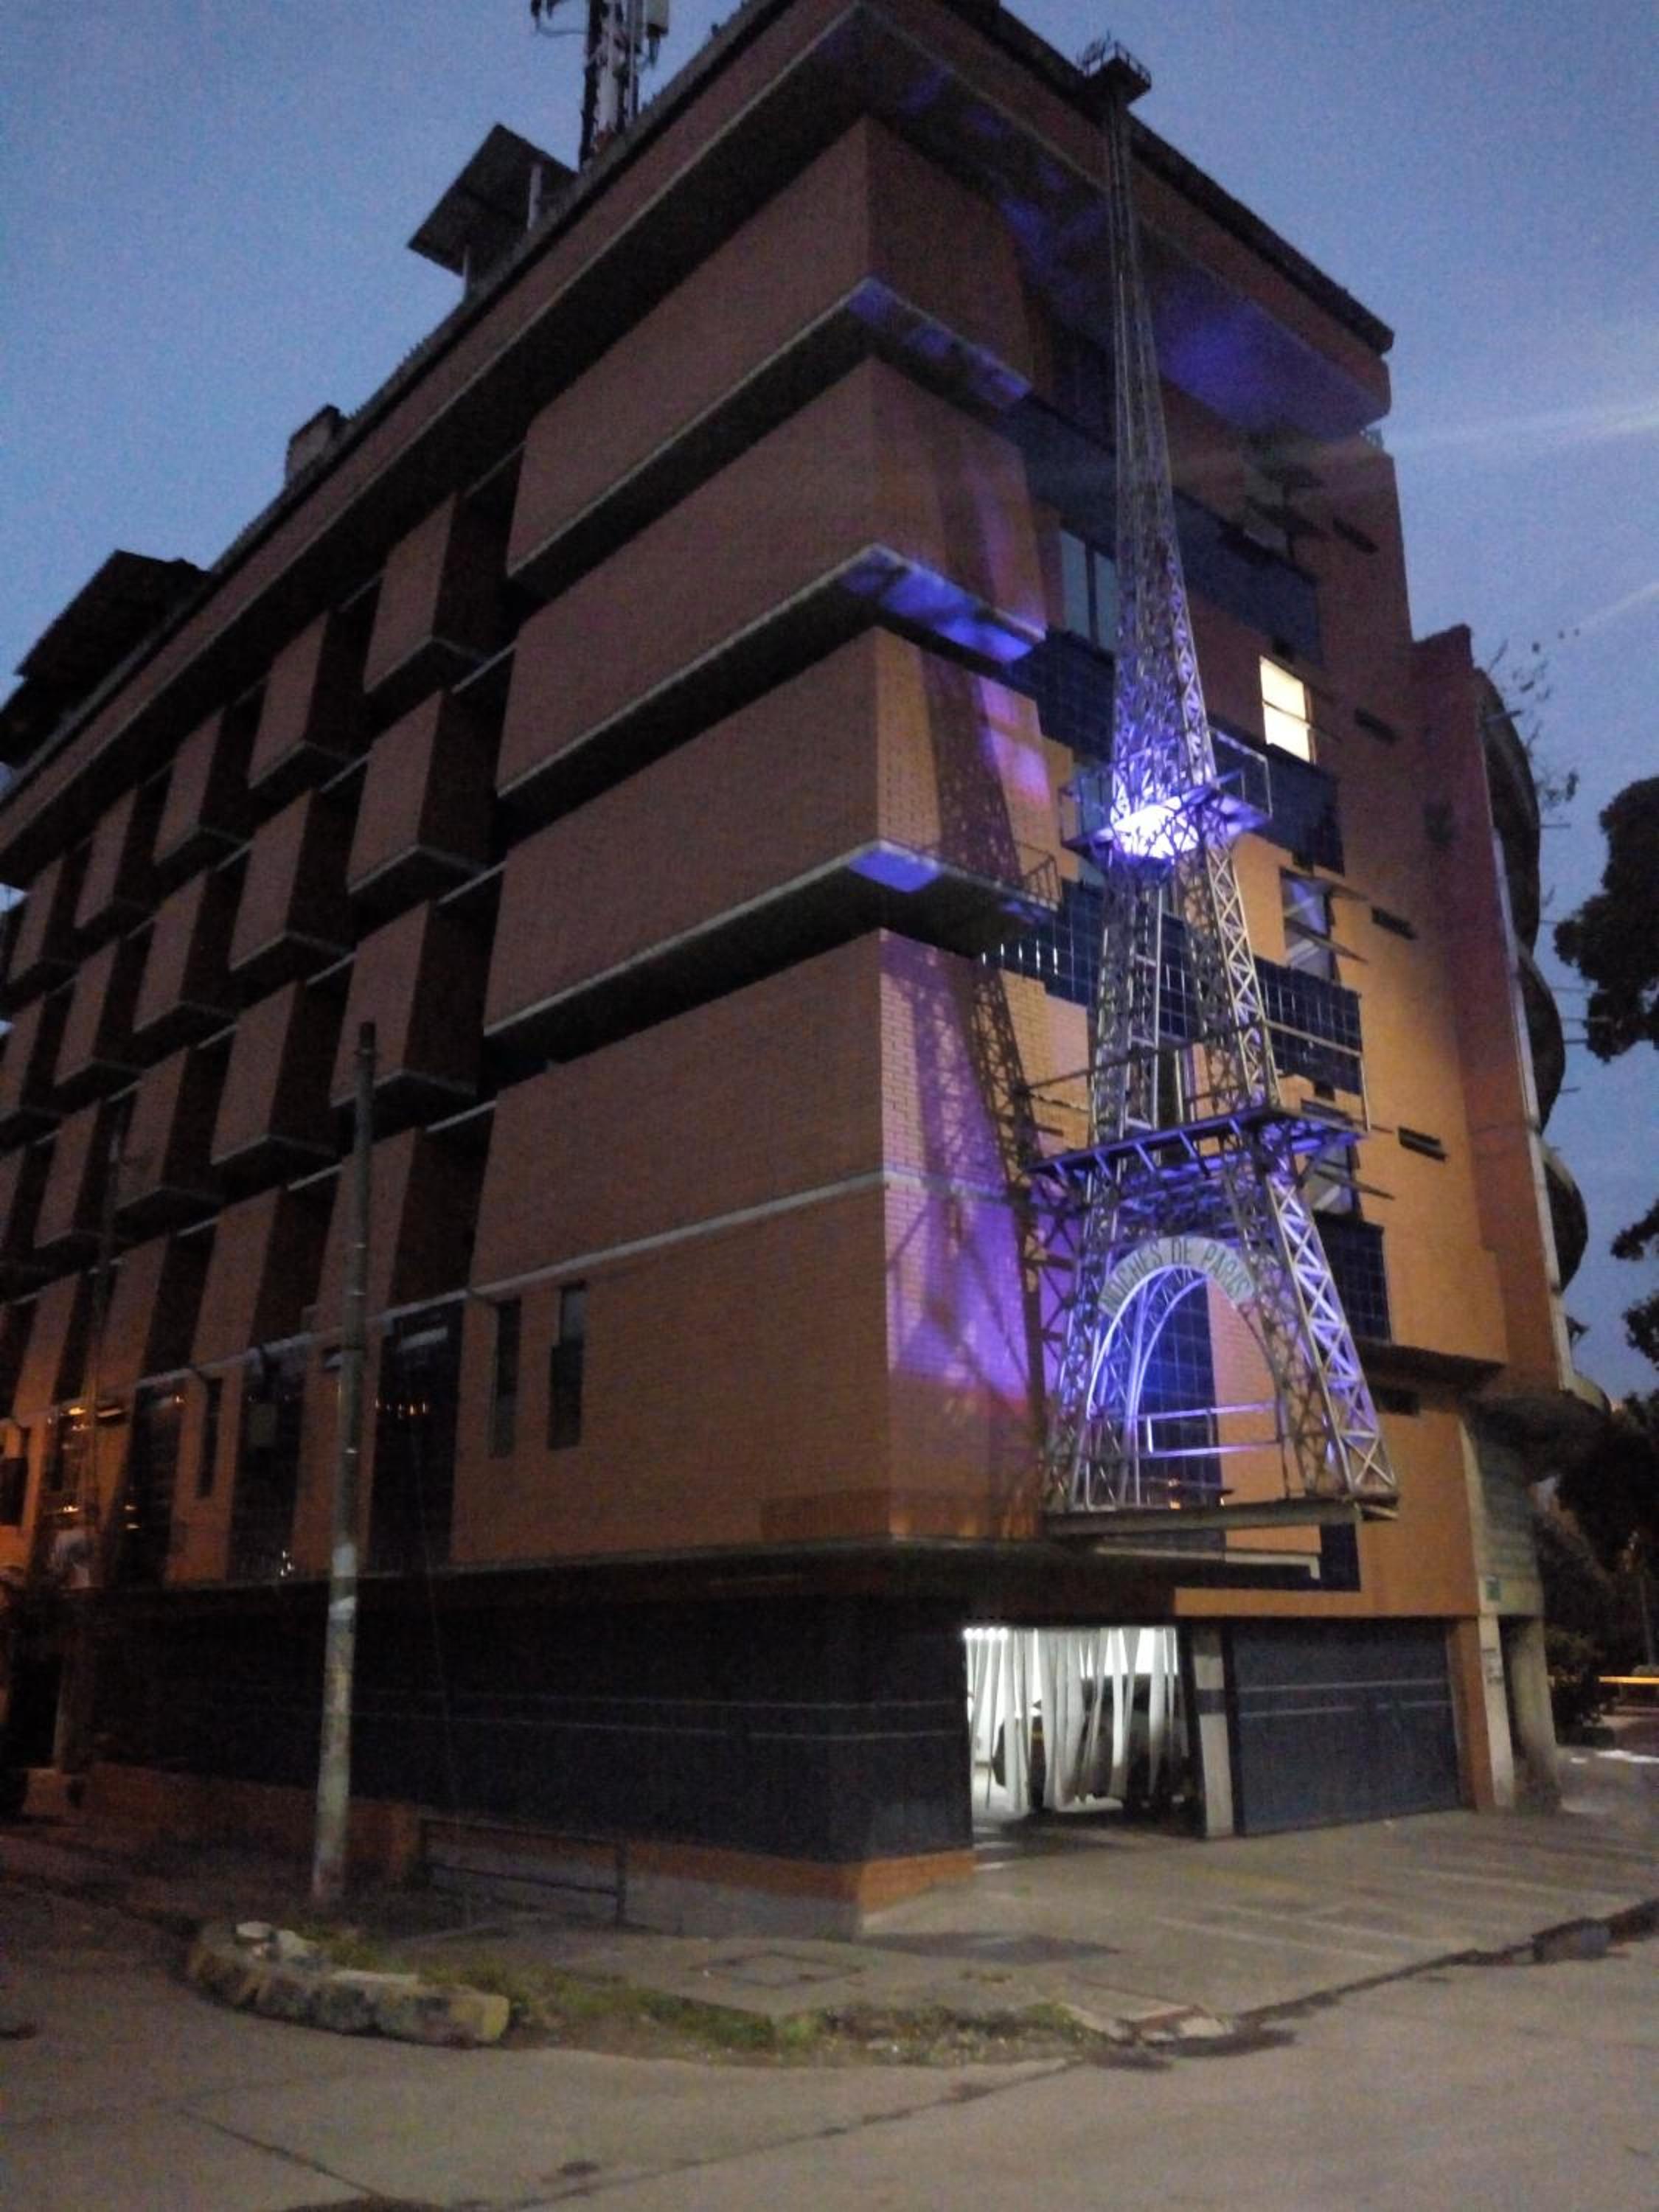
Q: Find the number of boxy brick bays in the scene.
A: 15